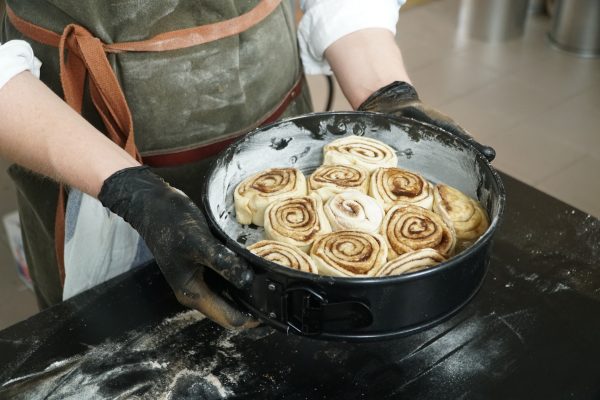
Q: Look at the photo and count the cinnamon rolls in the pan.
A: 11